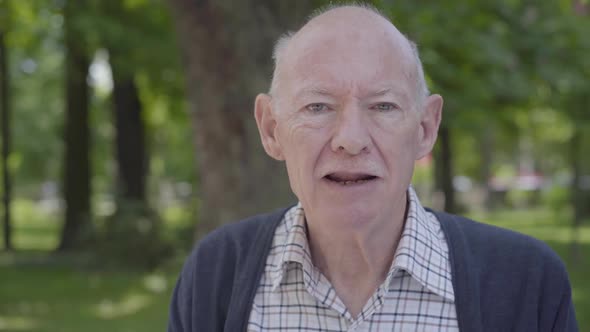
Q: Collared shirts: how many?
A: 1